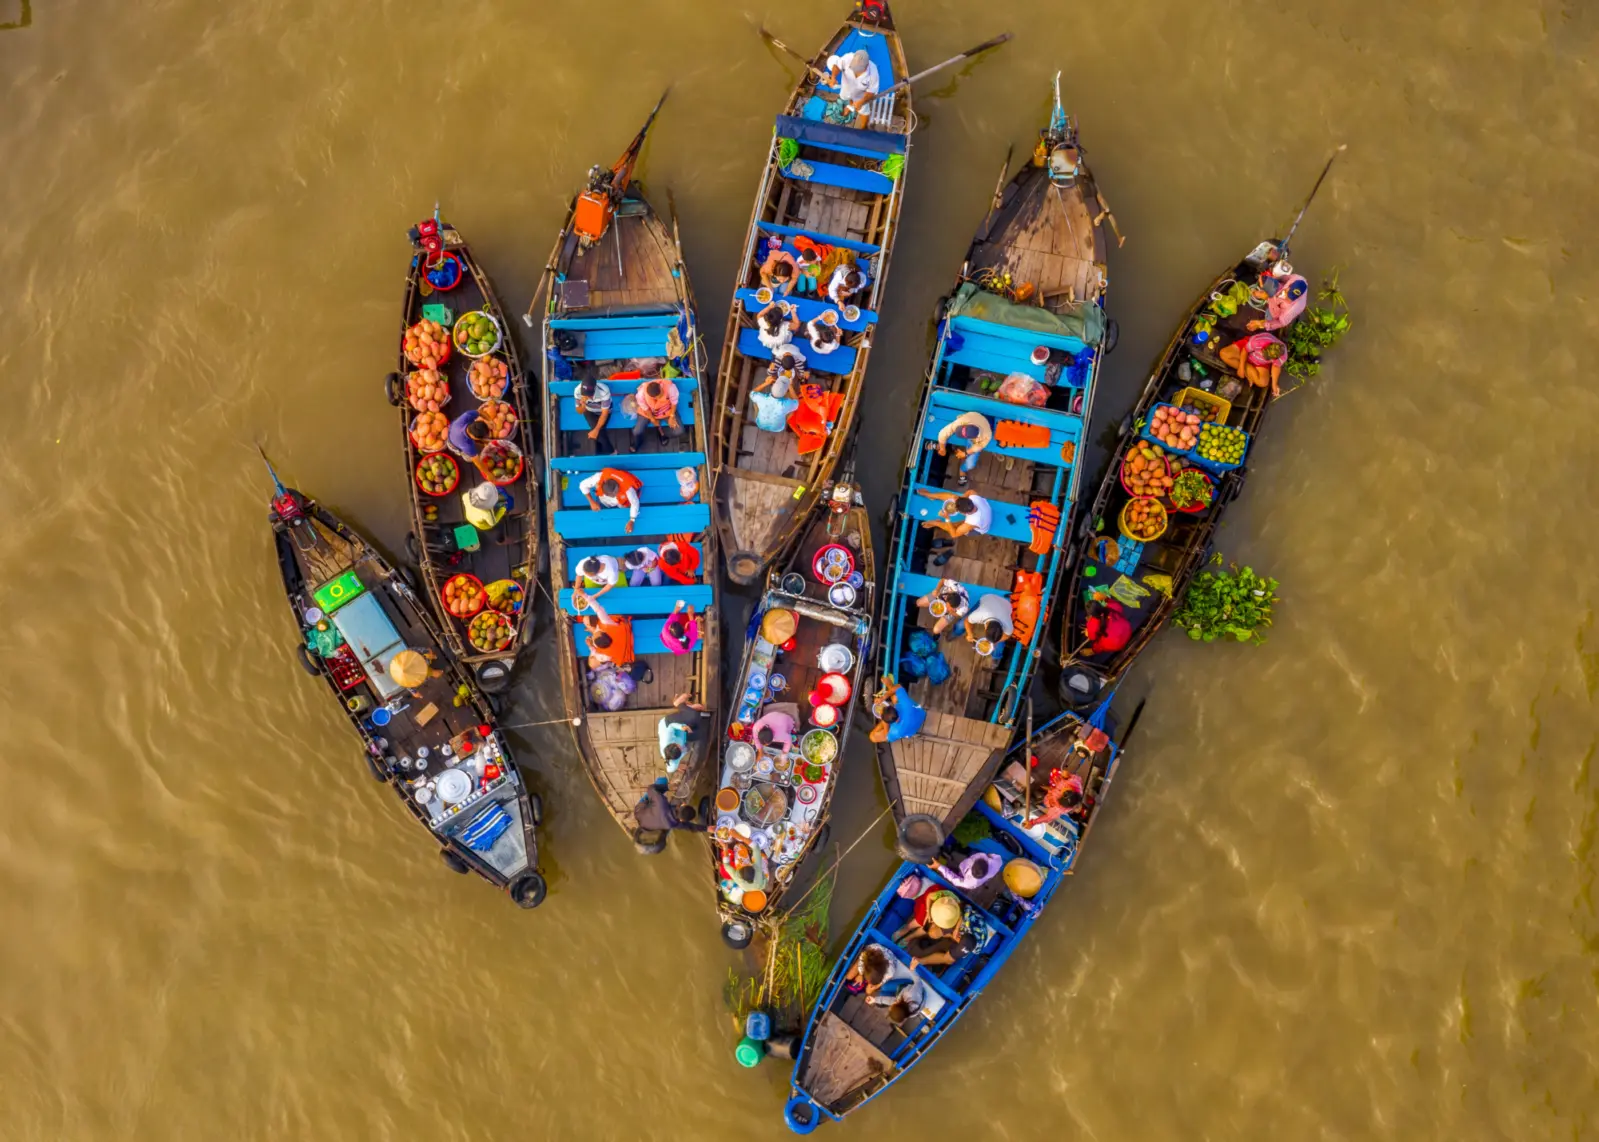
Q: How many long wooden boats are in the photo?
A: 8